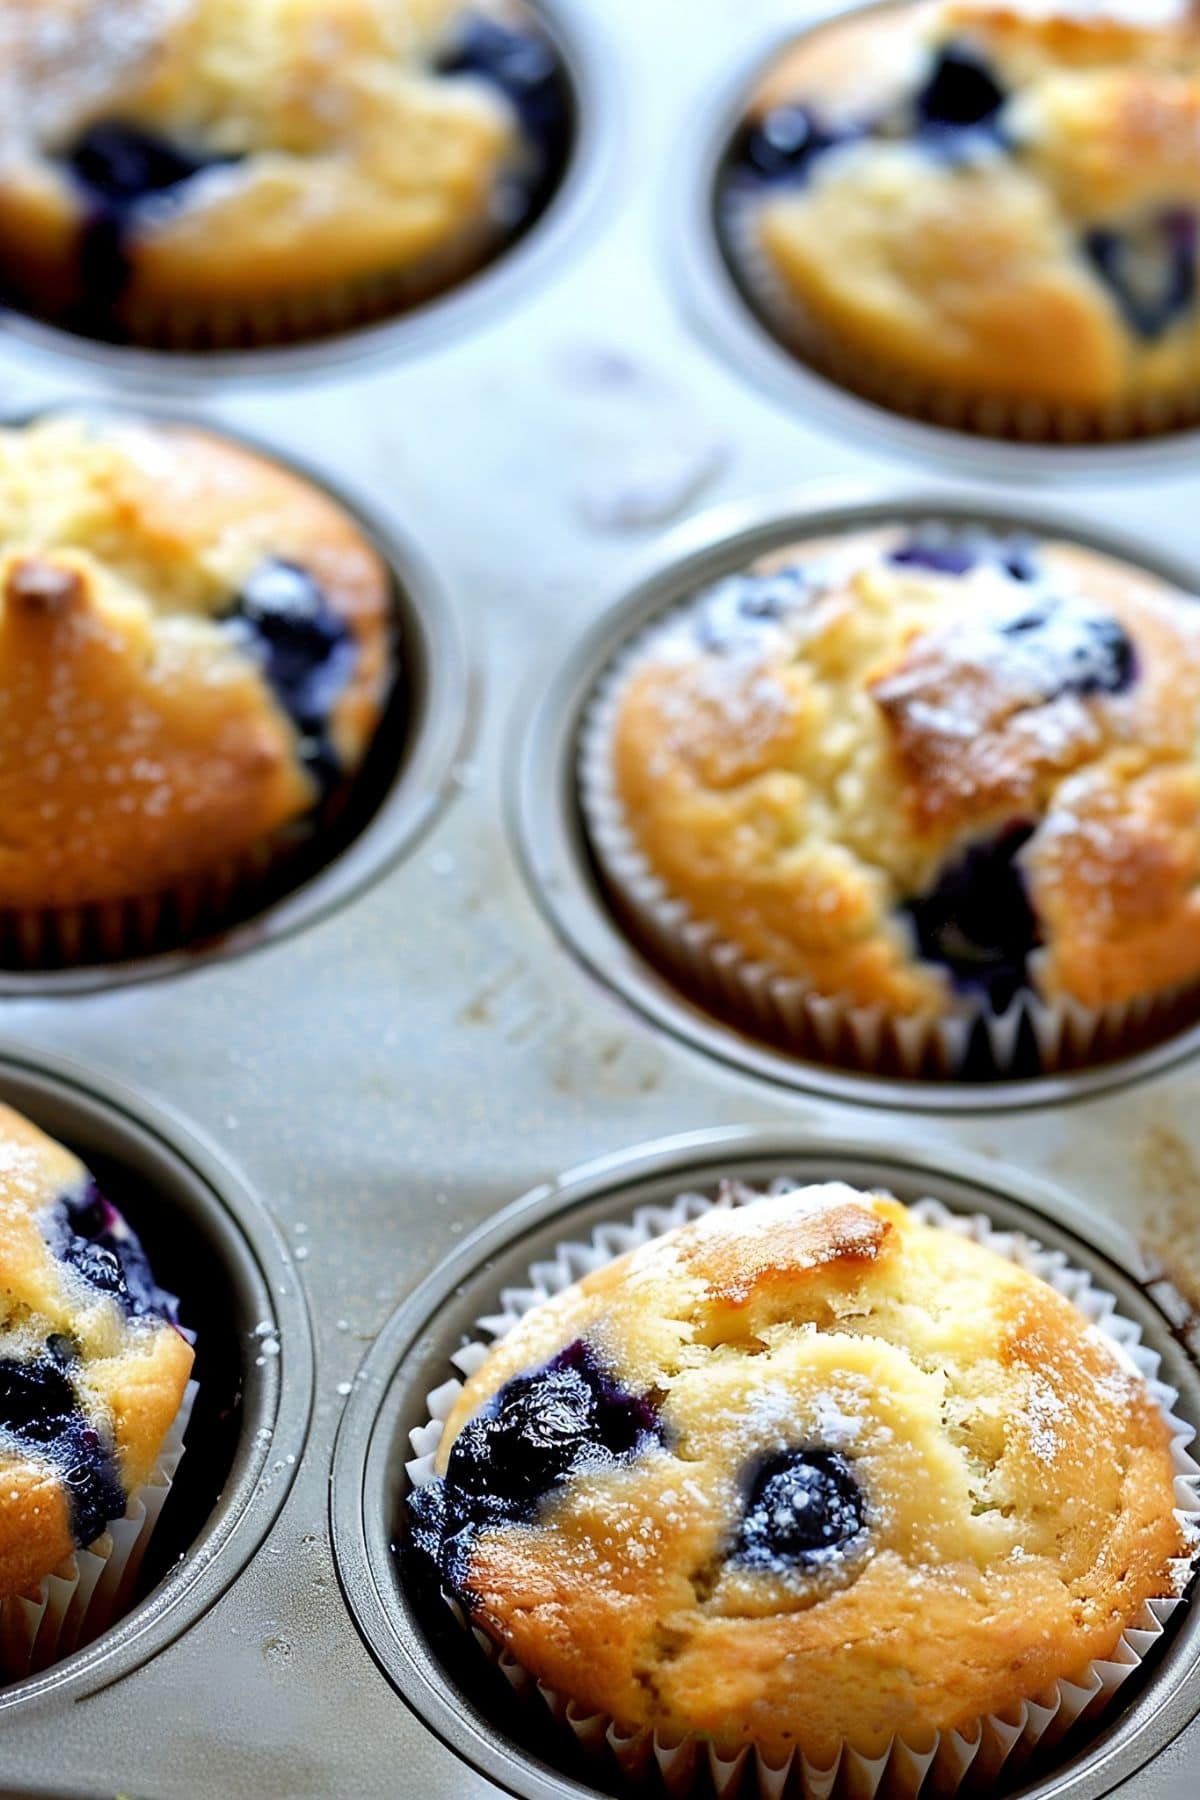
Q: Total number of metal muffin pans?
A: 1